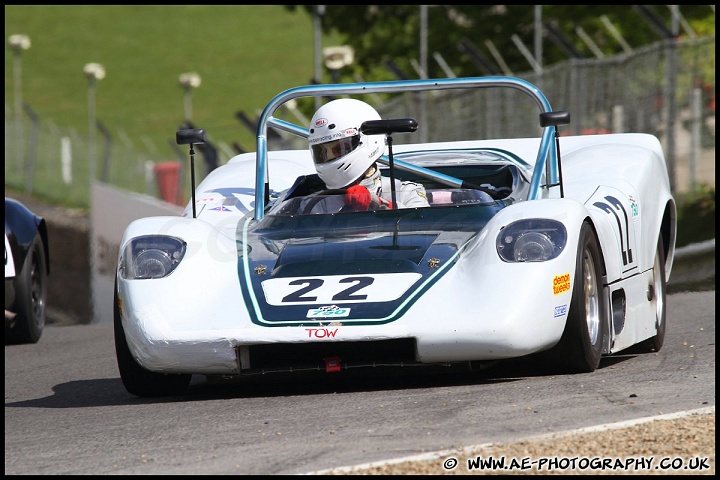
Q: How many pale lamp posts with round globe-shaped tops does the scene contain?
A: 4